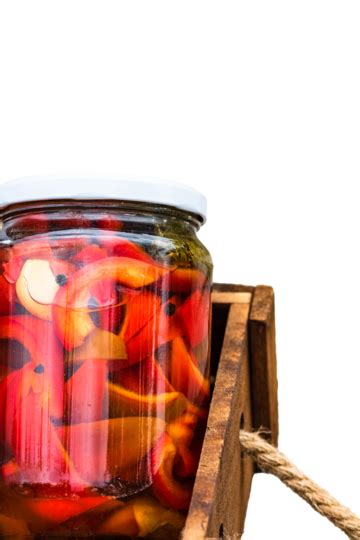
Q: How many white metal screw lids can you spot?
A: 1